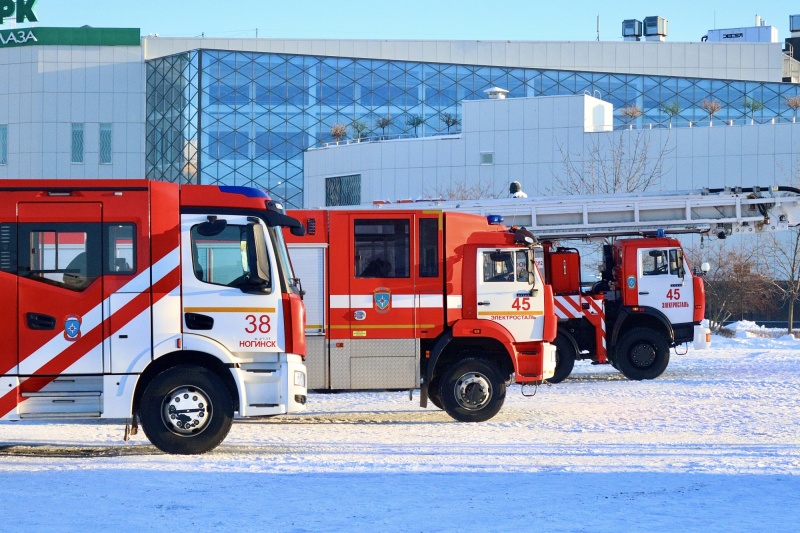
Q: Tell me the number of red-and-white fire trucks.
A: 3